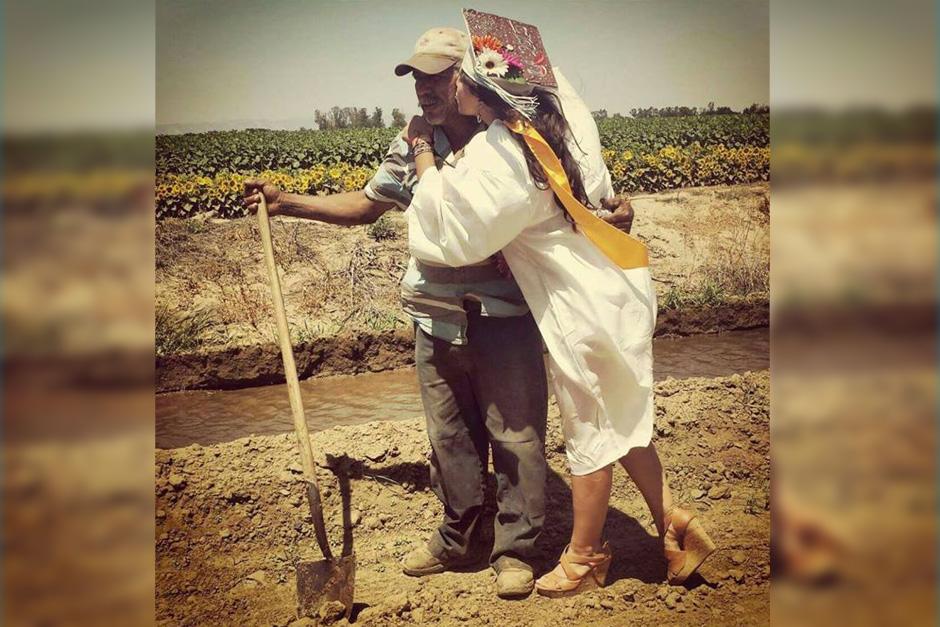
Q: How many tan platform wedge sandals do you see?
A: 2